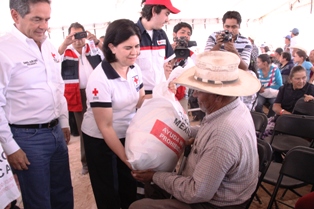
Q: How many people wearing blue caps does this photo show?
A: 2